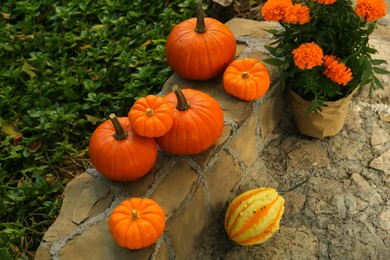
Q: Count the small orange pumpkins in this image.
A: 3